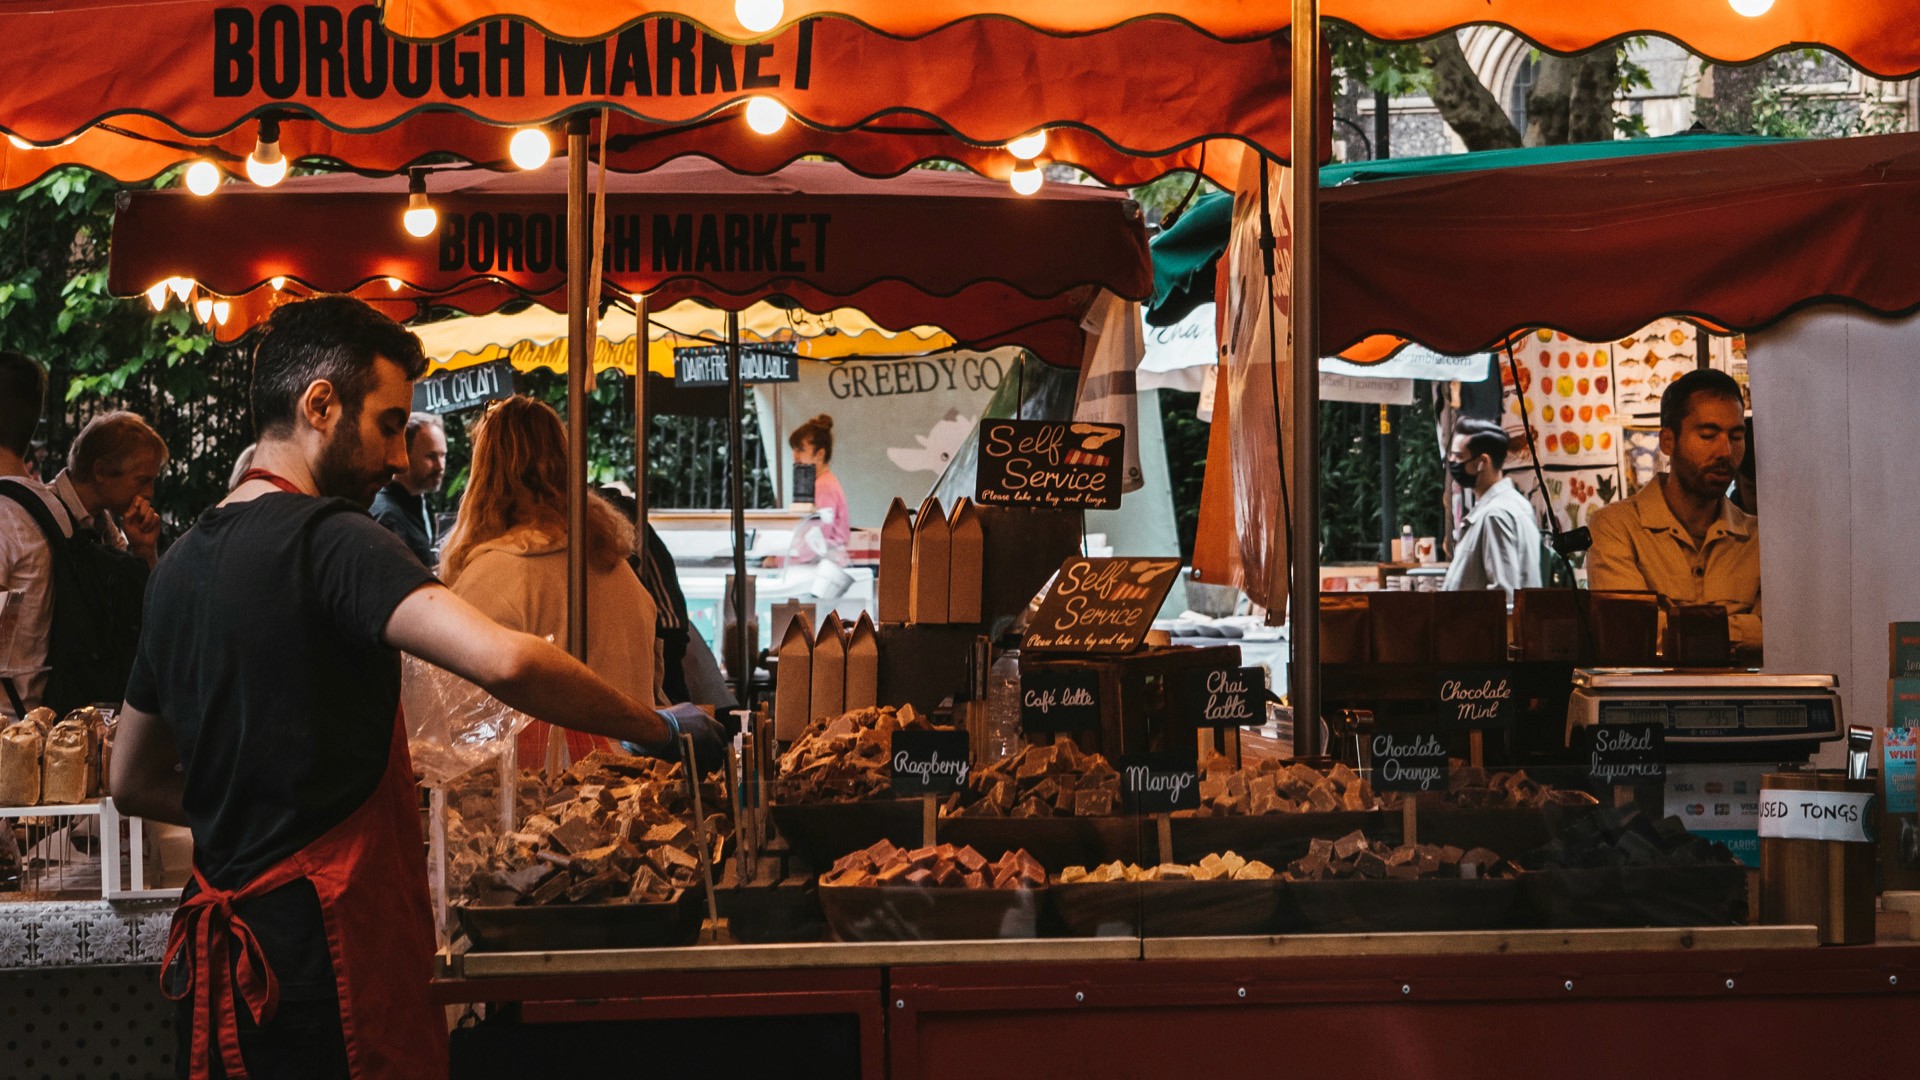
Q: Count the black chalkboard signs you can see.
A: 11